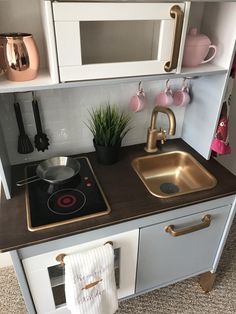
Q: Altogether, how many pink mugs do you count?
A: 3